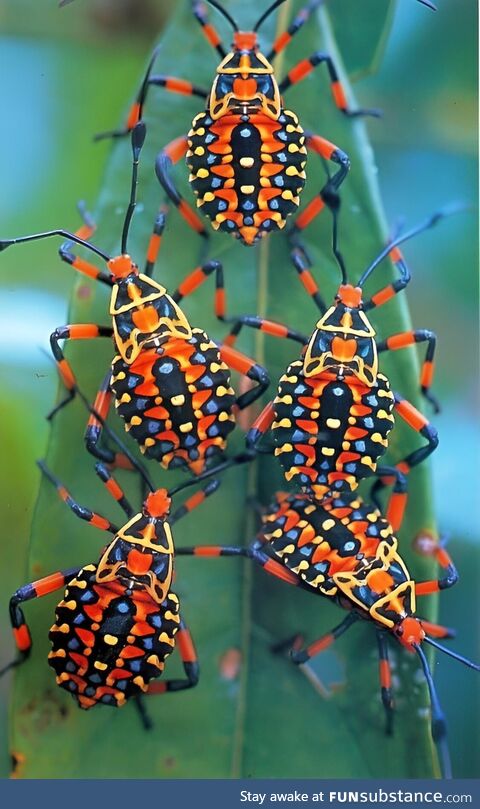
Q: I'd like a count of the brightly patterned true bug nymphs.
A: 5